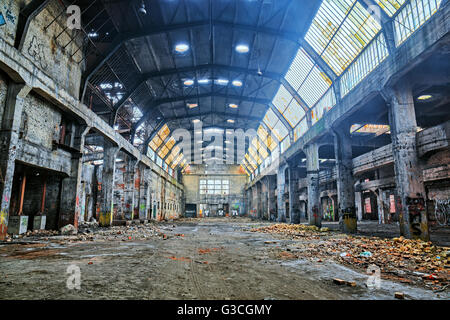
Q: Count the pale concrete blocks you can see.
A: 2